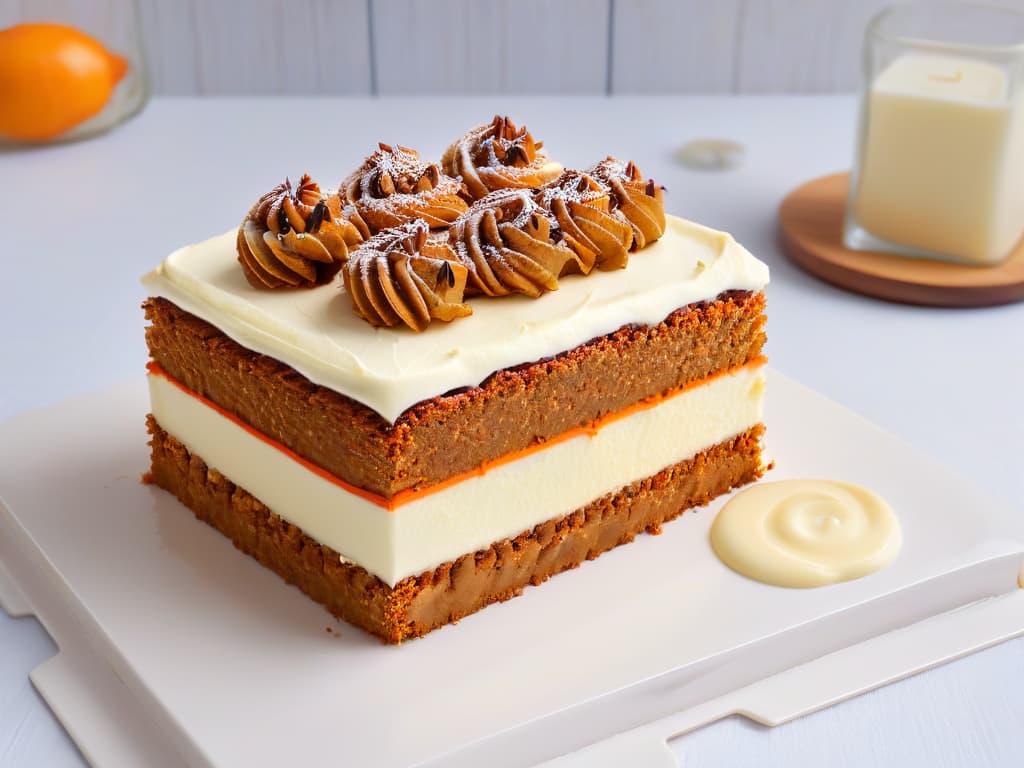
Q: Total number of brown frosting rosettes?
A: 7